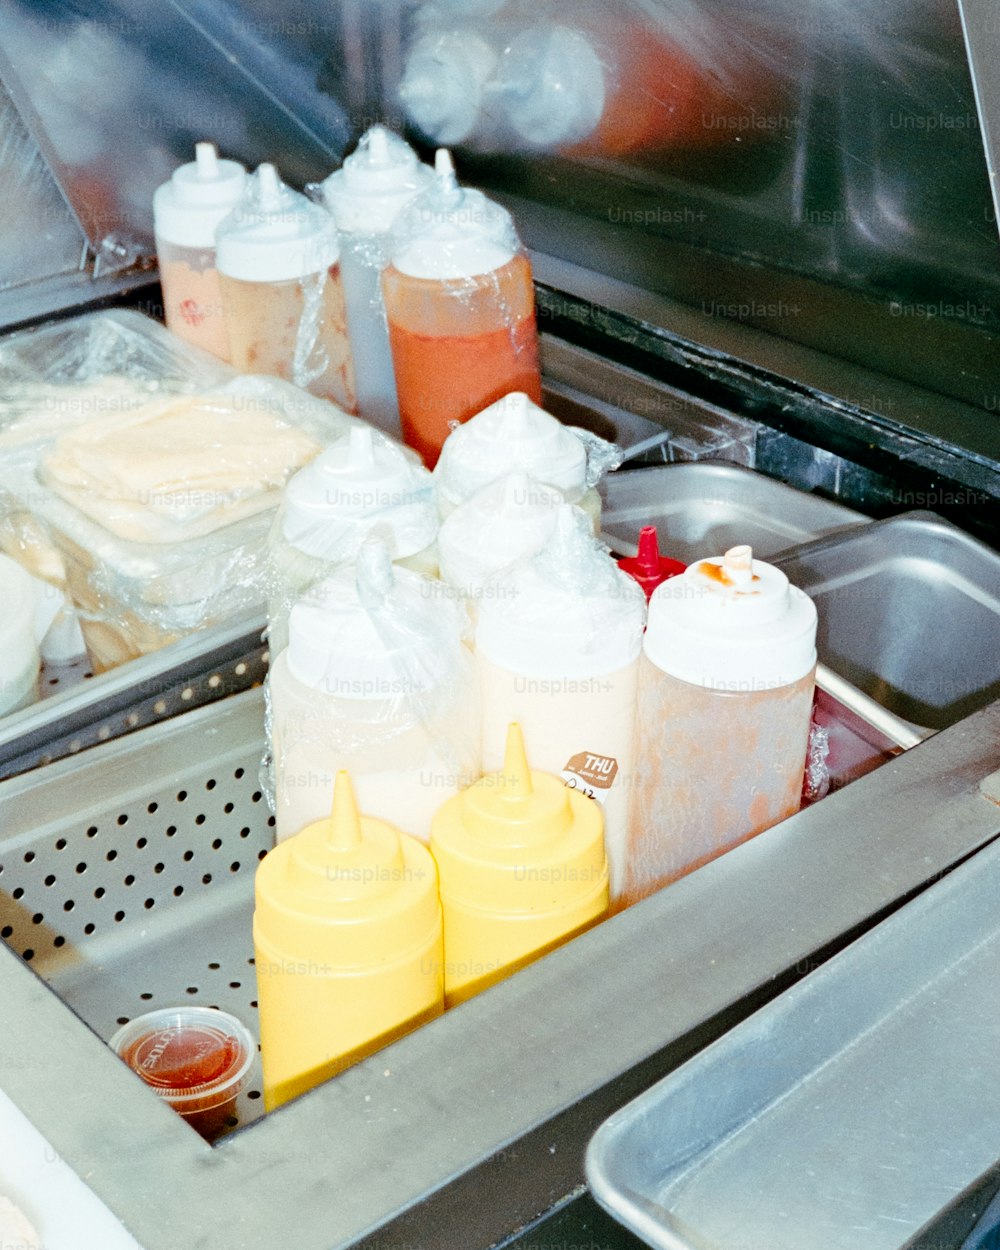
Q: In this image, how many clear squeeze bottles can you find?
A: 10